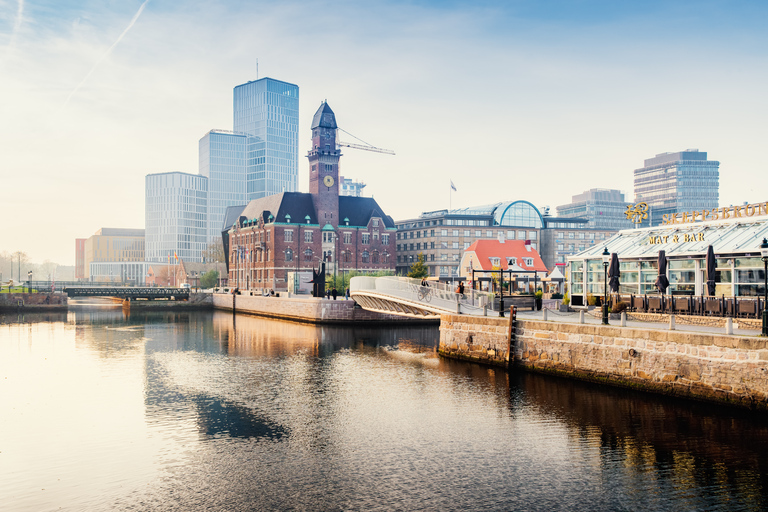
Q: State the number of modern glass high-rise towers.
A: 3